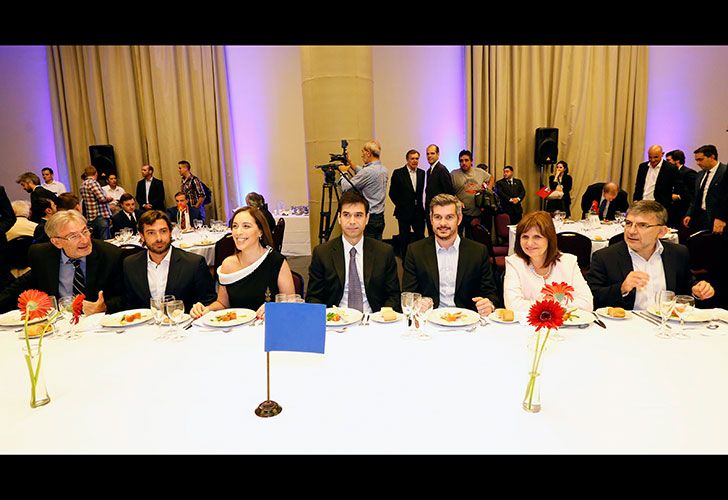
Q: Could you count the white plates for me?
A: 12